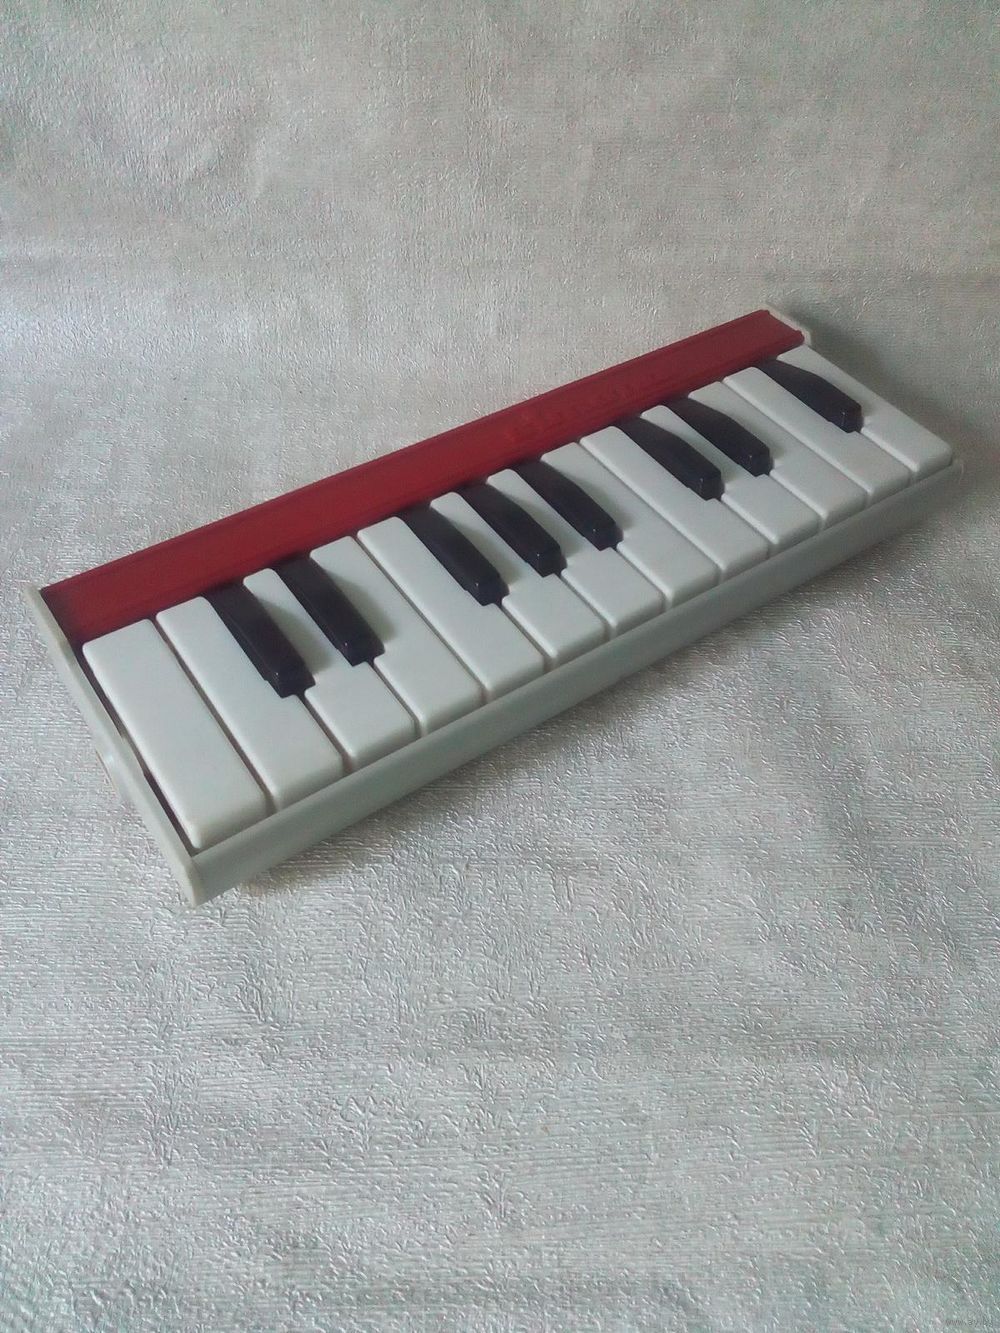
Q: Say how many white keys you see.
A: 13